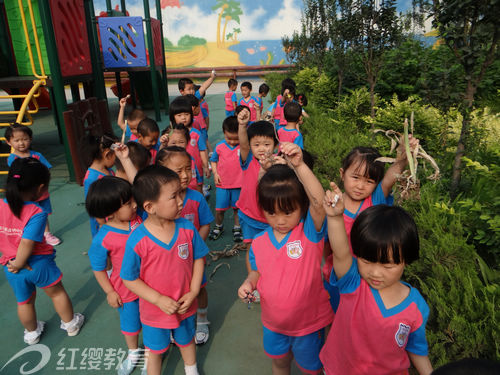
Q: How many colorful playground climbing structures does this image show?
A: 1